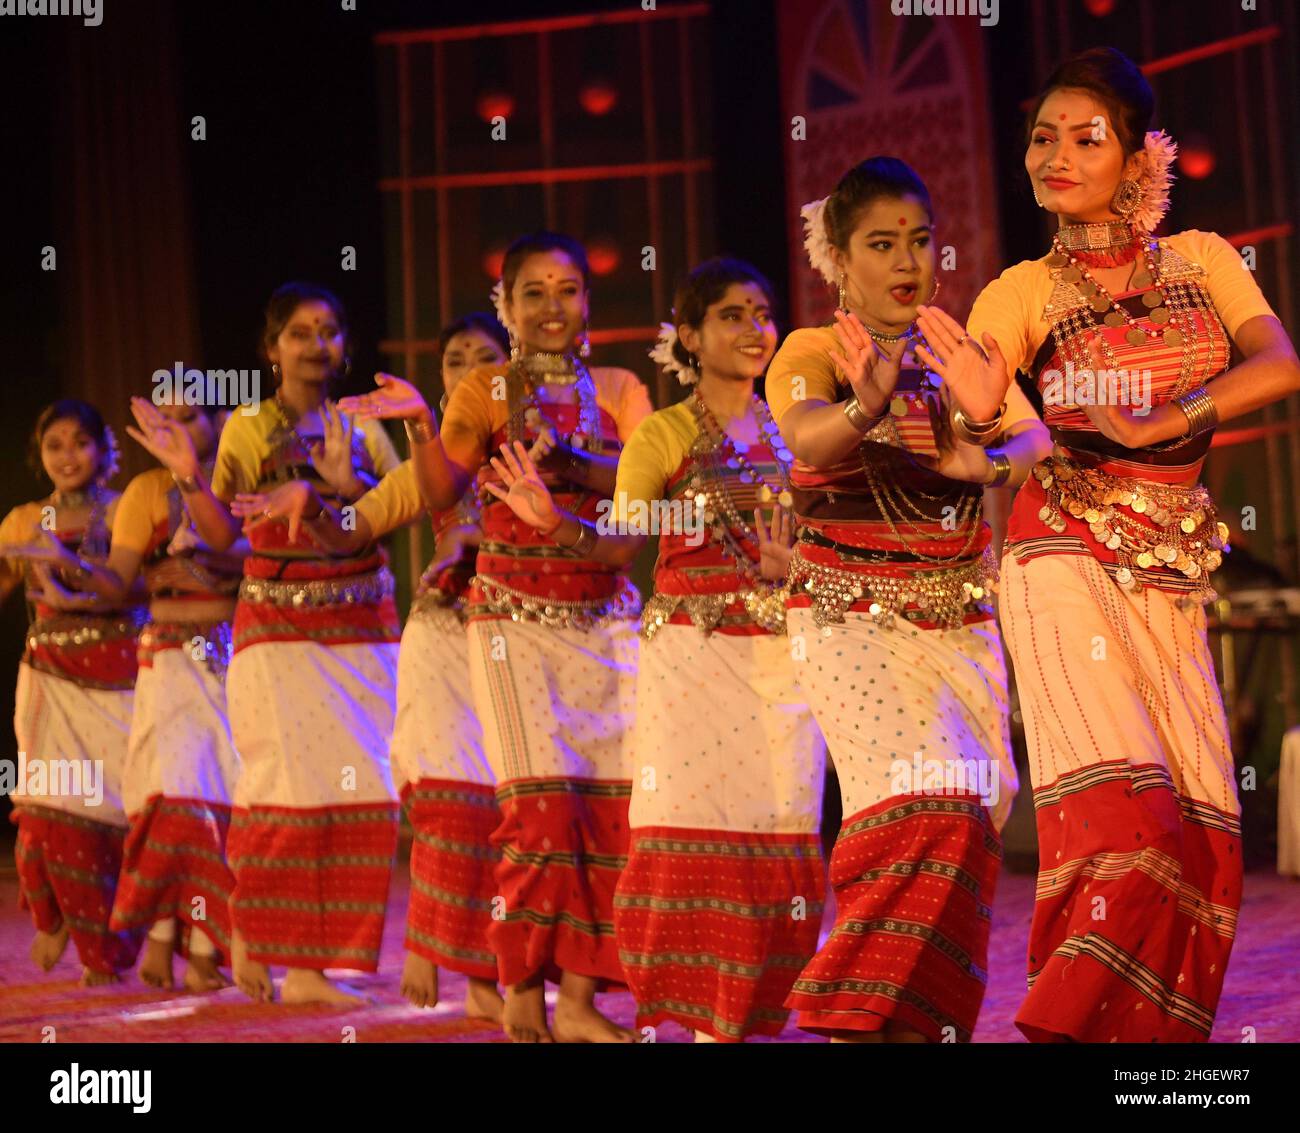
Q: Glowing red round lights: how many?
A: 6